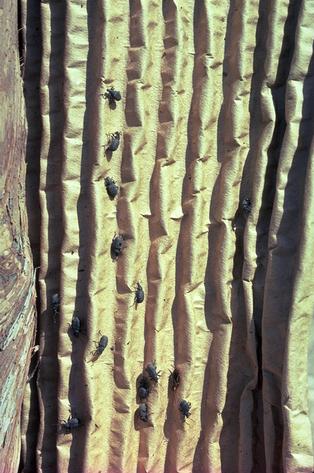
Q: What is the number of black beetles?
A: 15